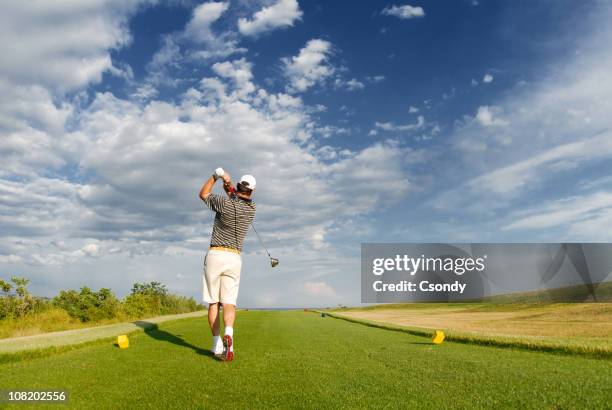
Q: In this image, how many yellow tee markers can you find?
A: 2